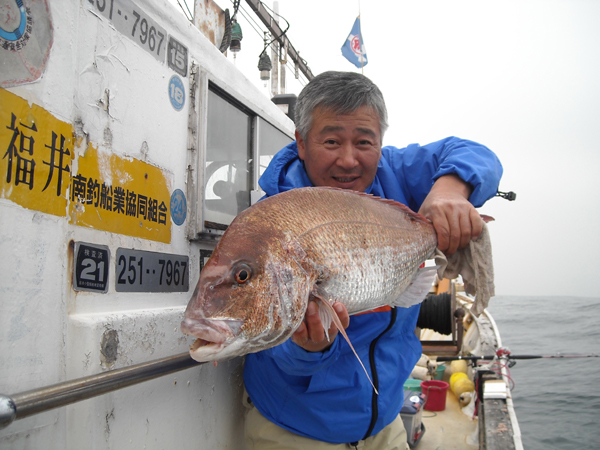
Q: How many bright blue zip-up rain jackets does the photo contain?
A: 1